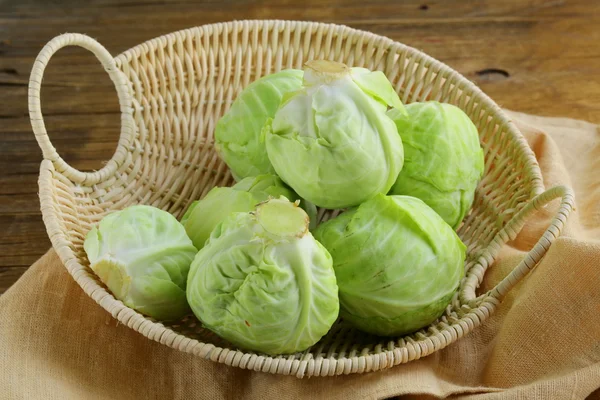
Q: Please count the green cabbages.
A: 7